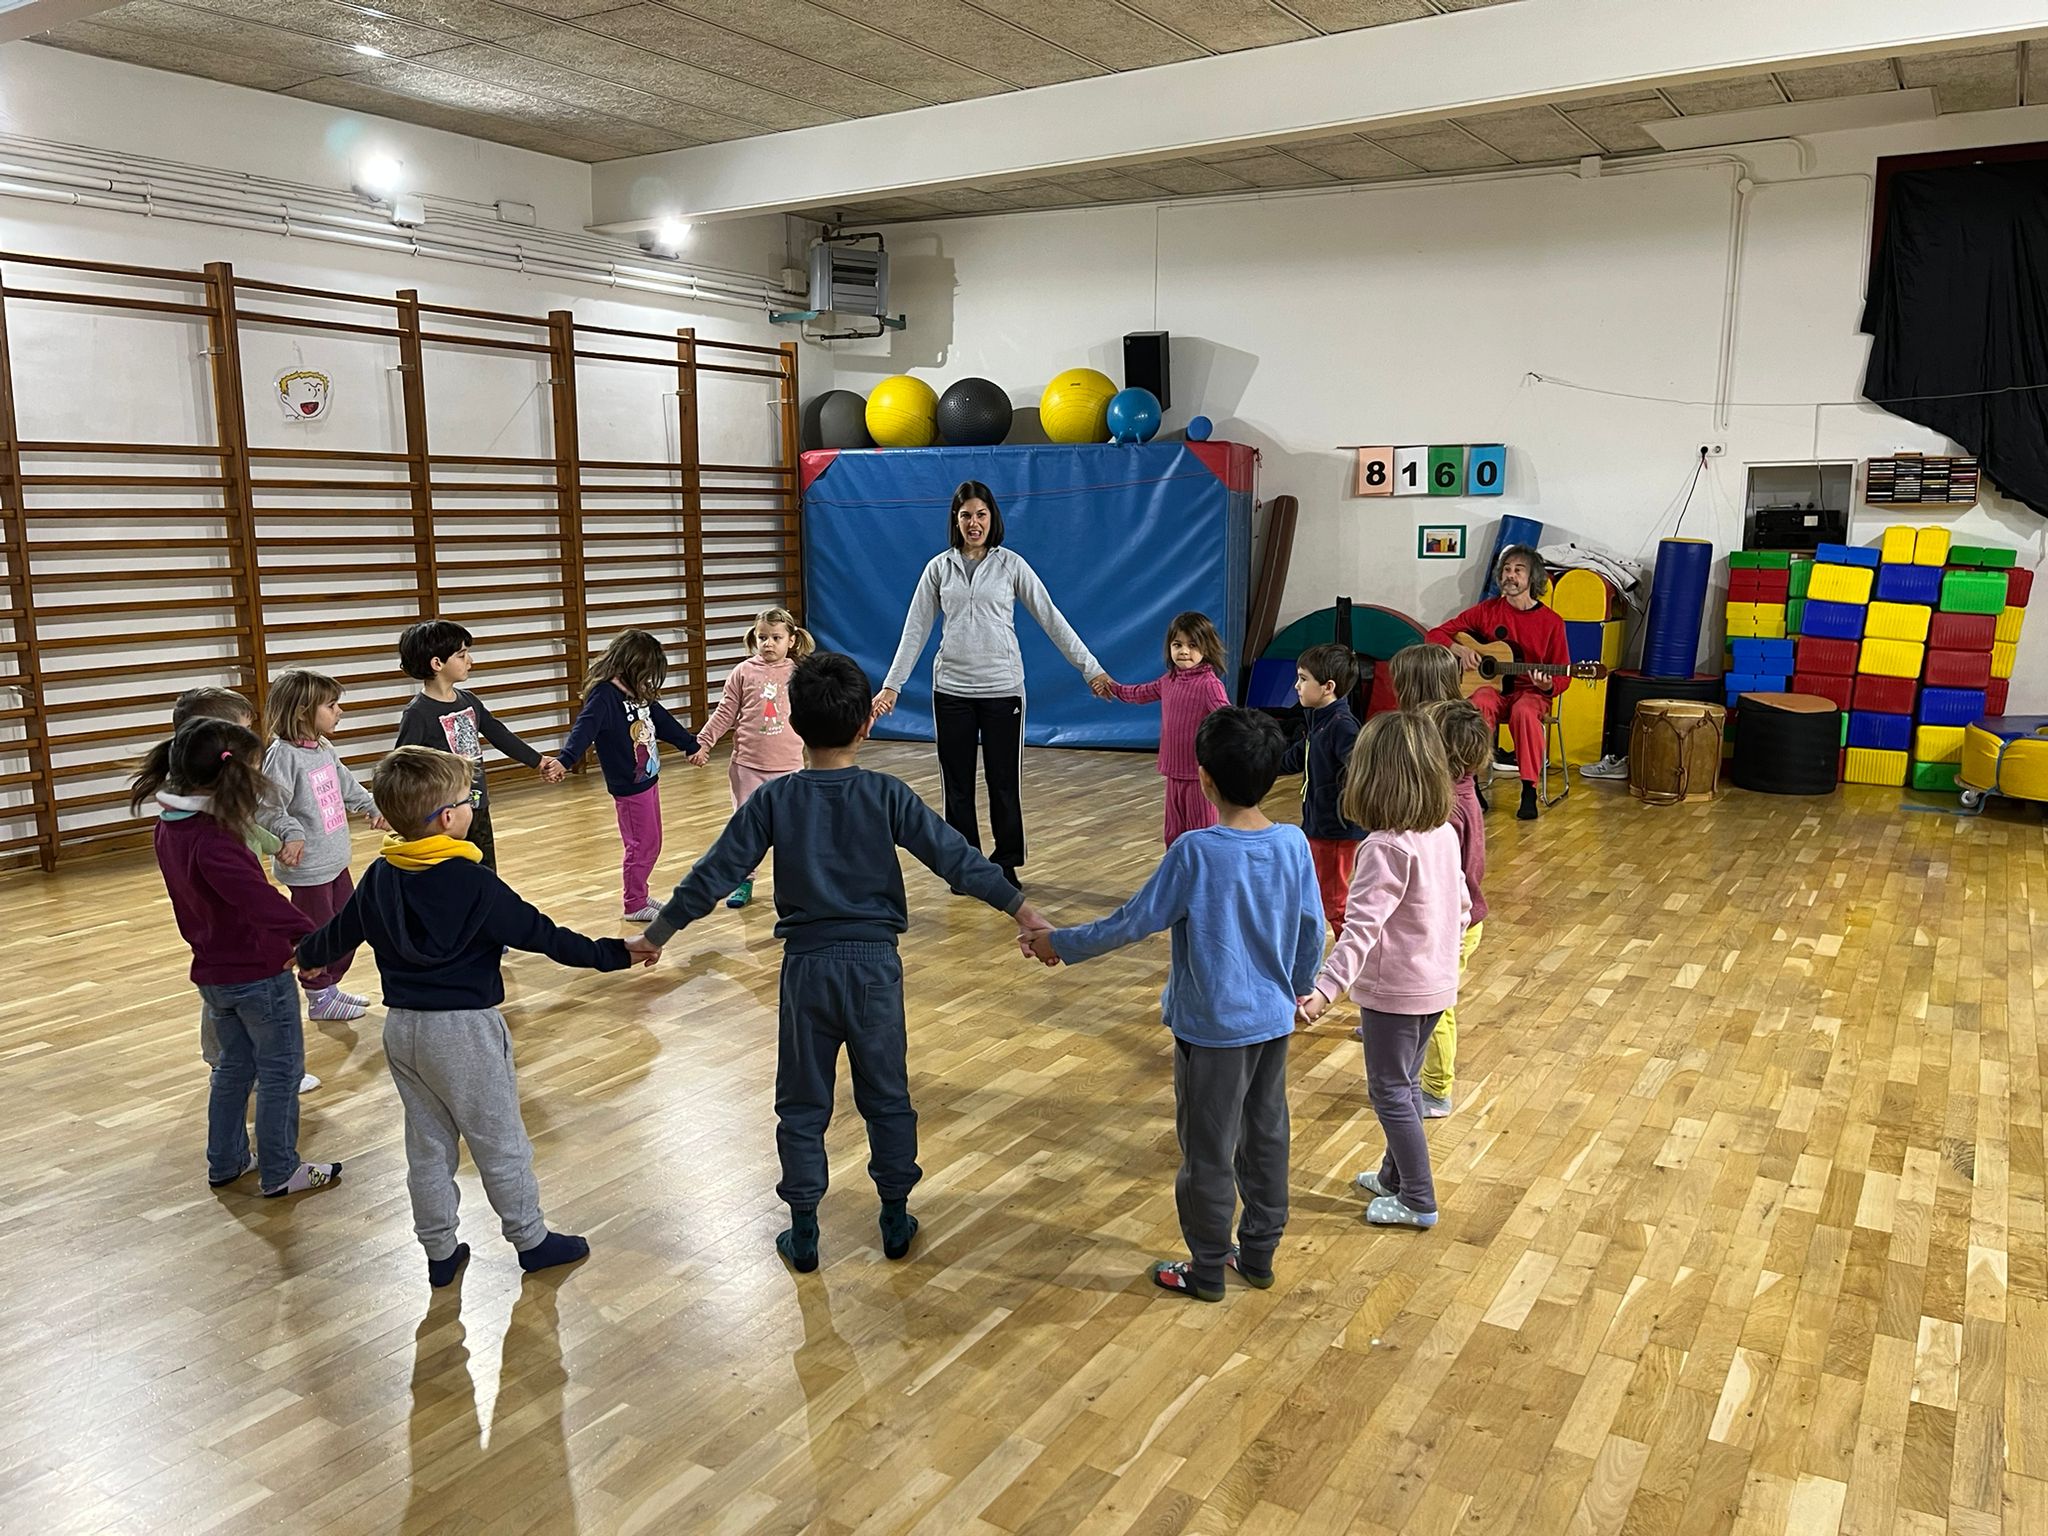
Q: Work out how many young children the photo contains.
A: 14